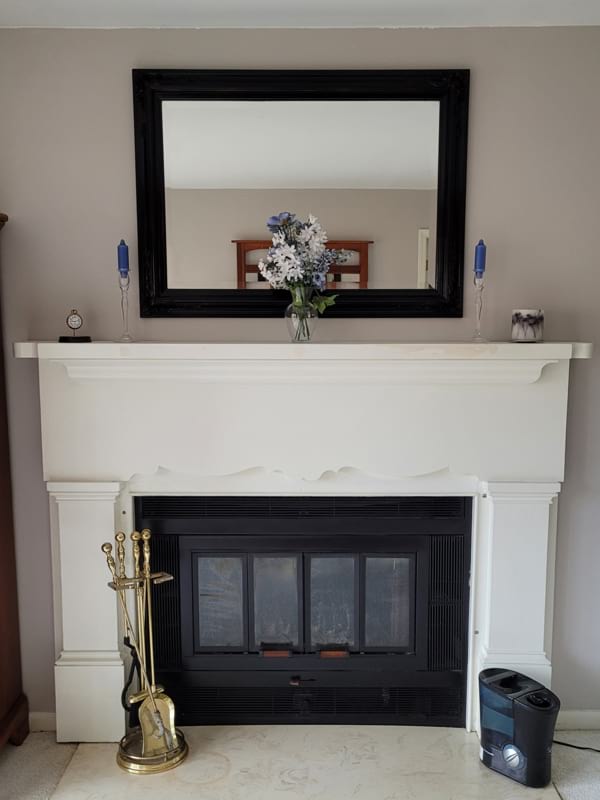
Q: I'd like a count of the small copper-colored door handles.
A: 2